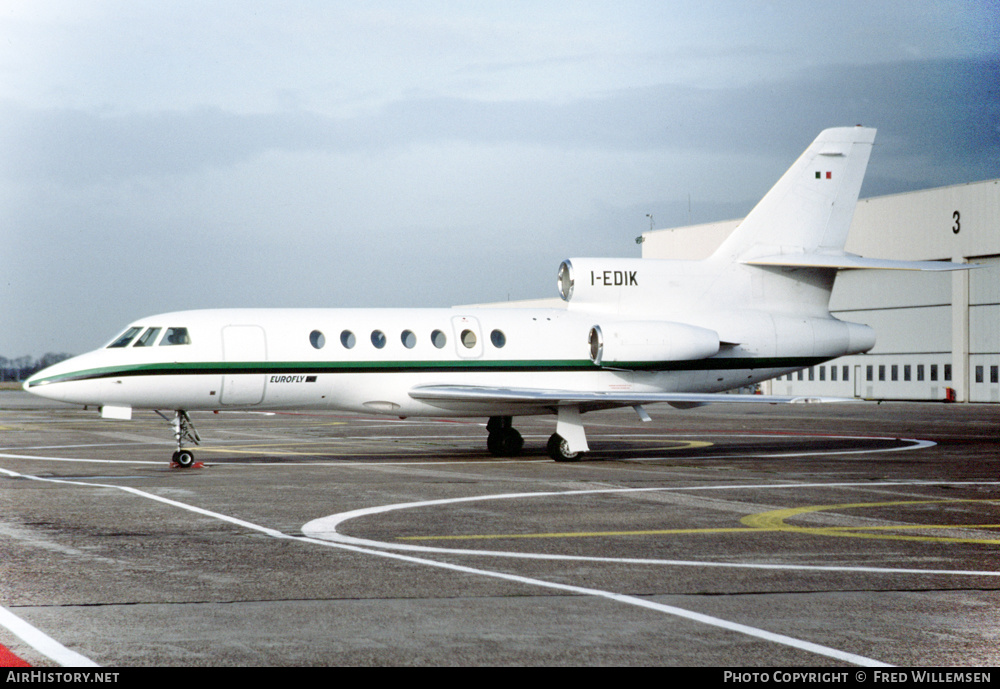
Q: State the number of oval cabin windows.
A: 7